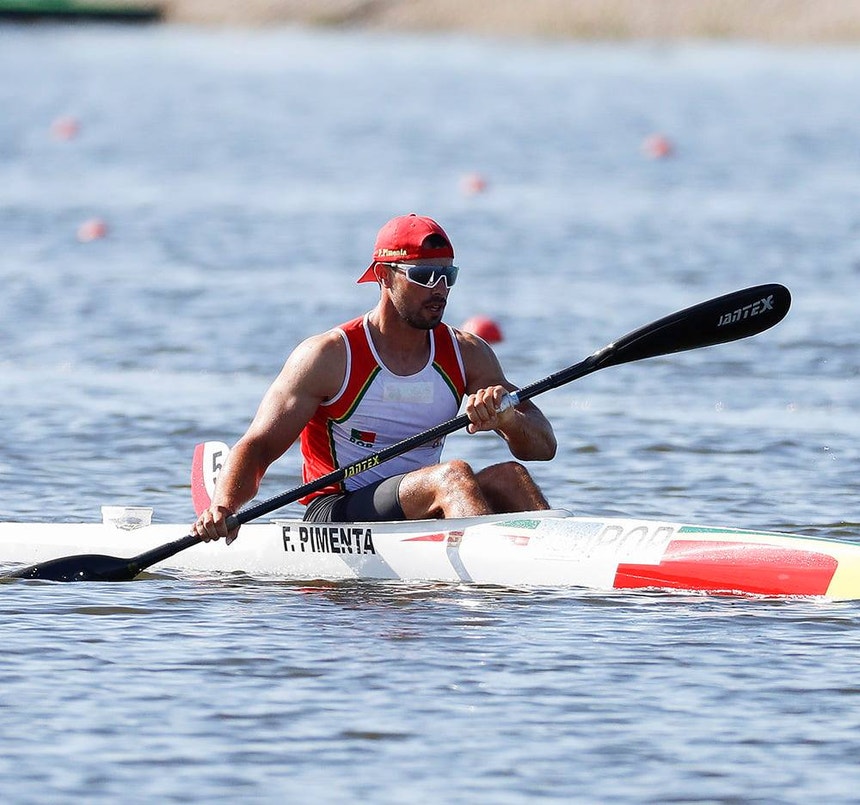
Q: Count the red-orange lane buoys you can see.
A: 5